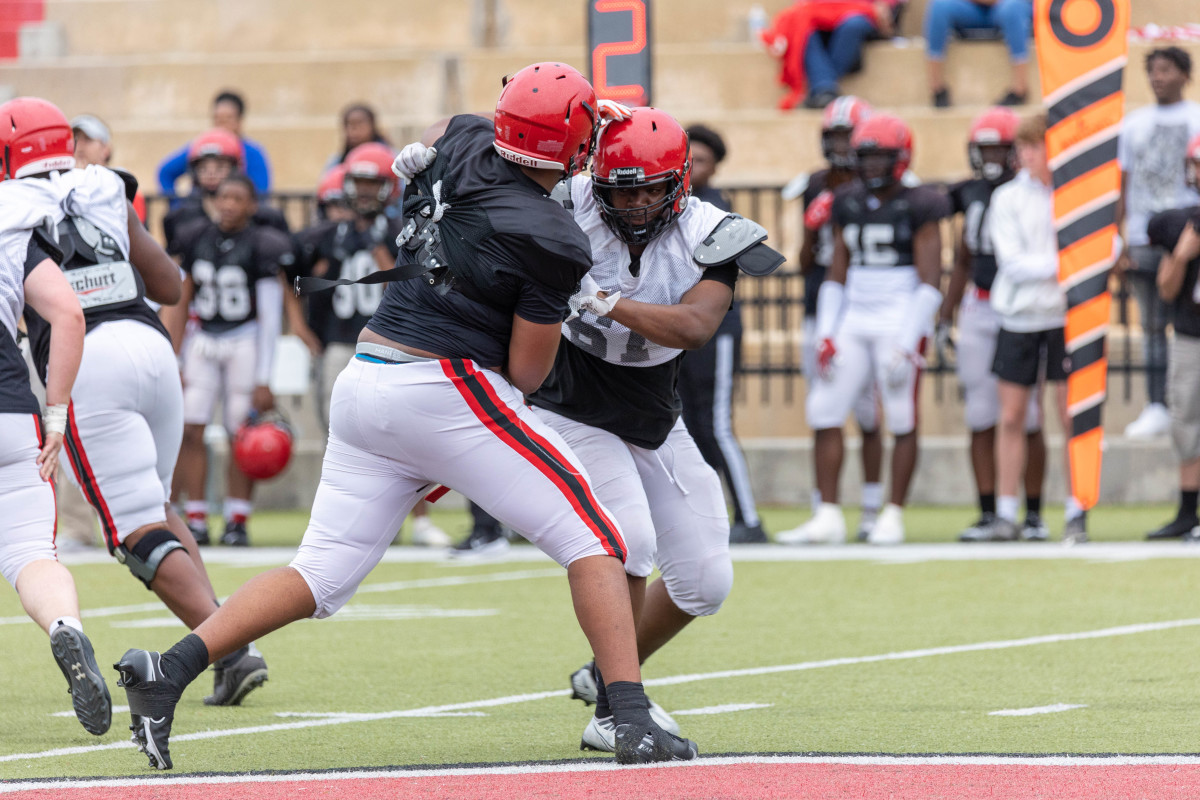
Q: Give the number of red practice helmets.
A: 11